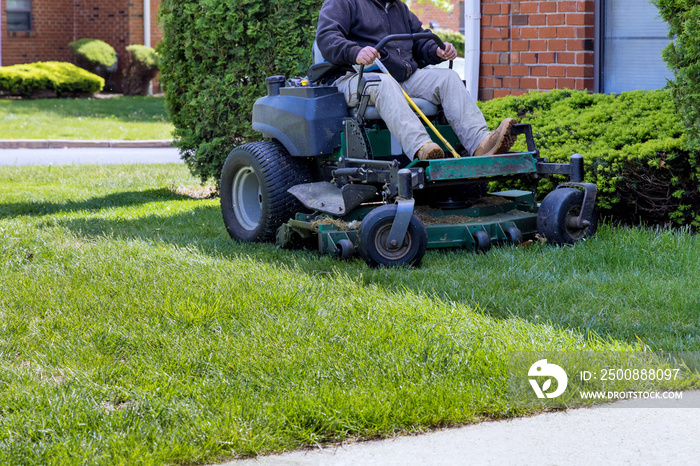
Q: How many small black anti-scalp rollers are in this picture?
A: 3